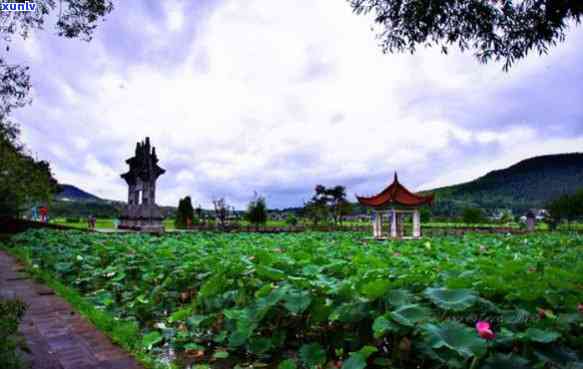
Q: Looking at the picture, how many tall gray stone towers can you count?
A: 1